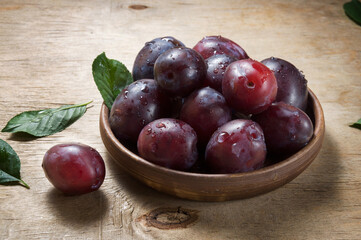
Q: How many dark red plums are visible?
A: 12